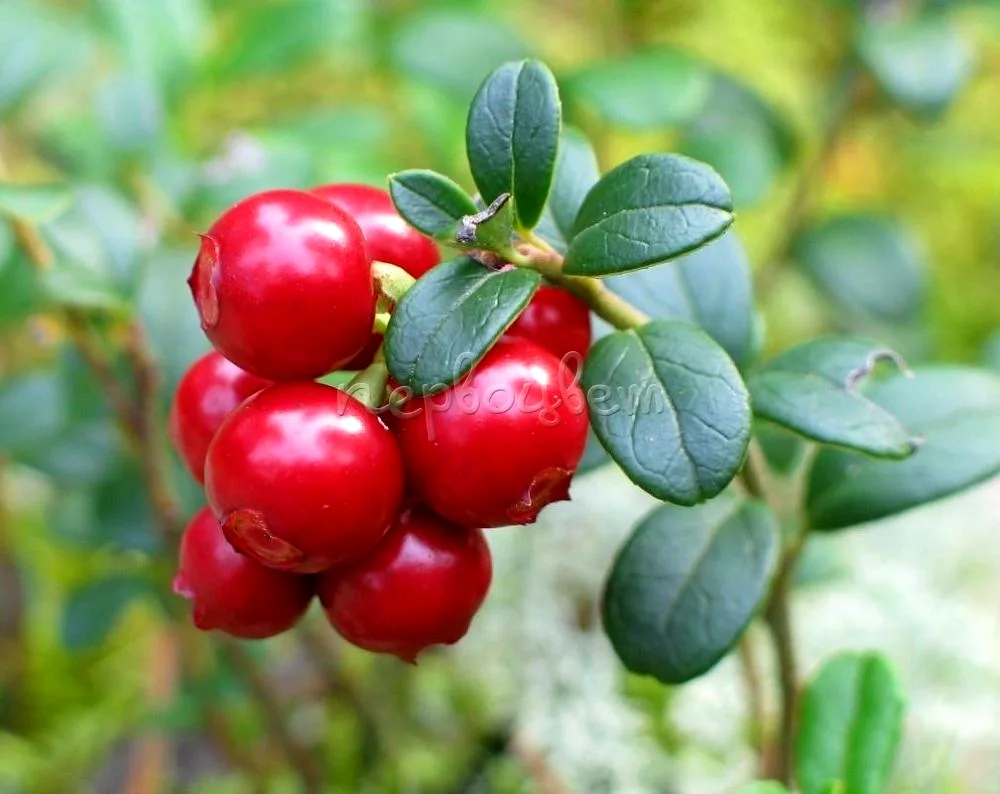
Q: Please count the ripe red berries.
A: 8